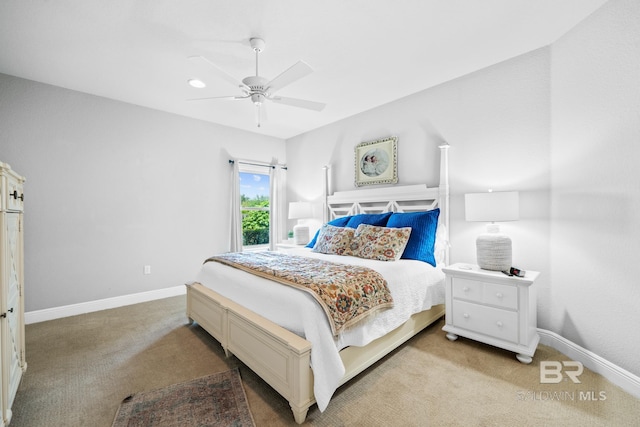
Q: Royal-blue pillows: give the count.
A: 3